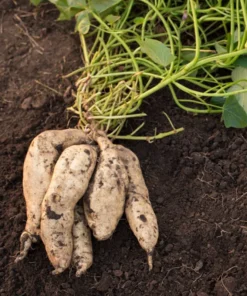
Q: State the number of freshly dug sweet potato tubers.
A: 5